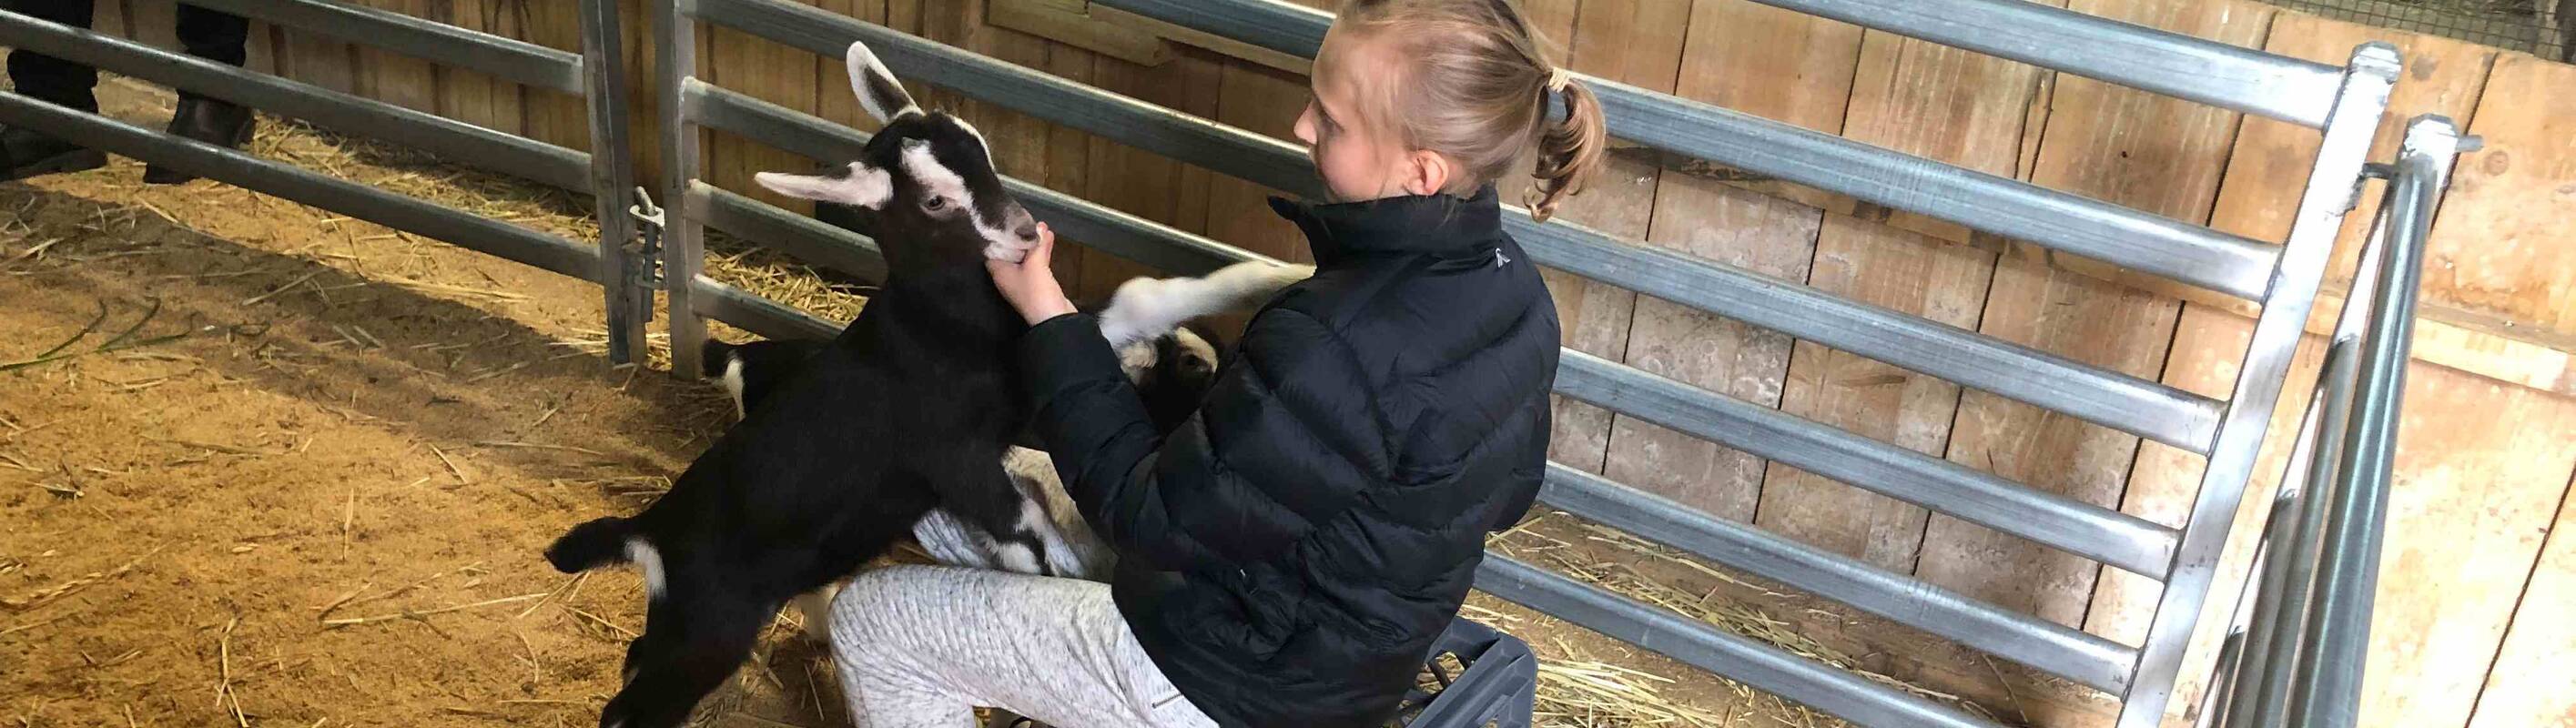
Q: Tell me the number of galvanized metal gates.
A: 3